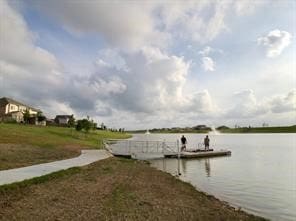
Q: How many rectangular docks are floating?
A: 1